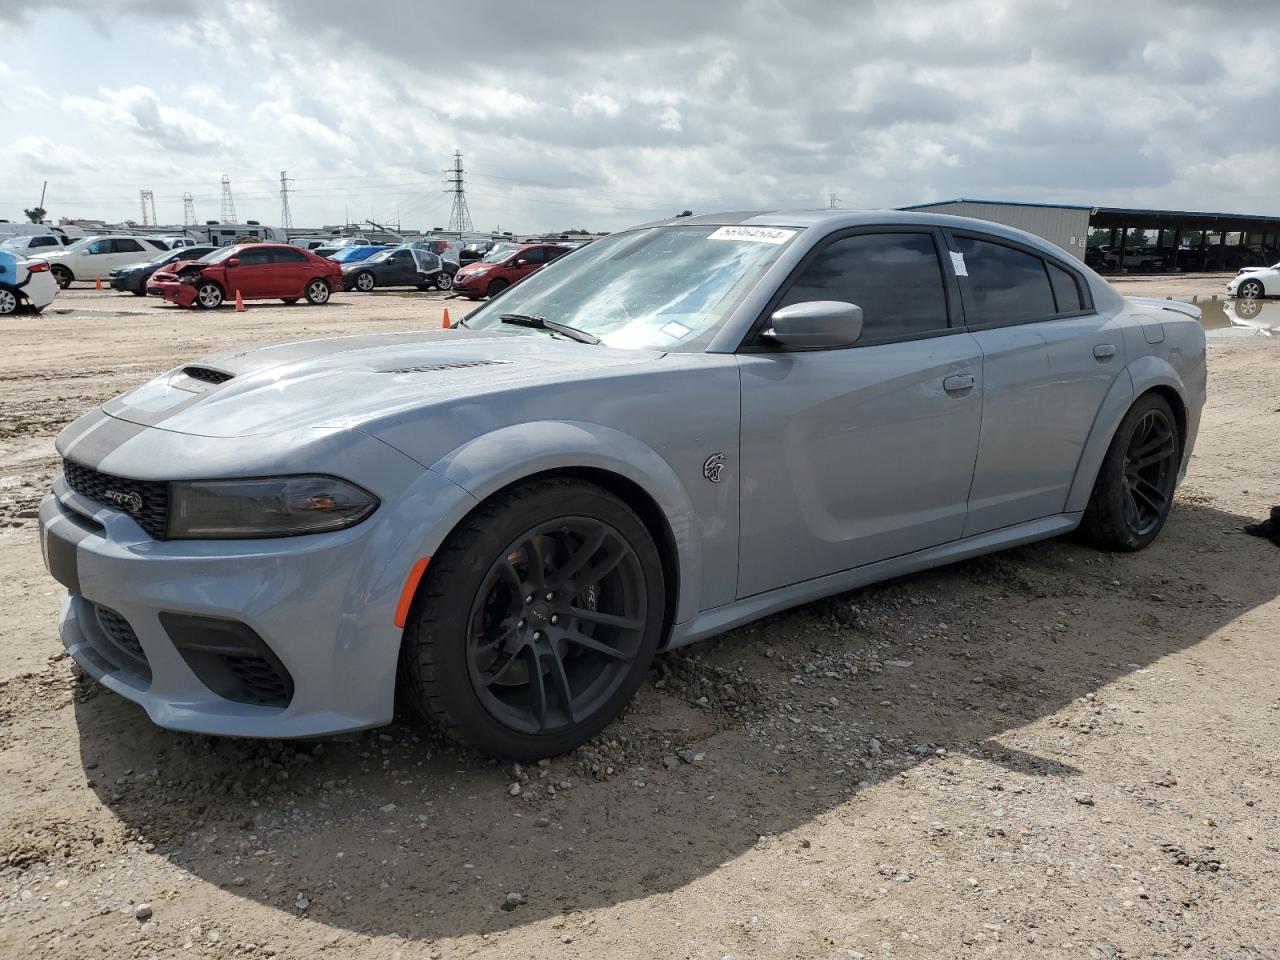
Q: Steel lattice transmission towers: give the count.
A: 5